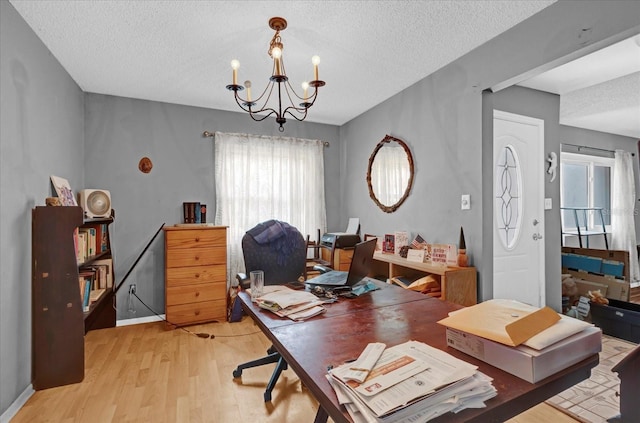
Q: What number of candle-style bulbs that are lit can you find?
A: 4